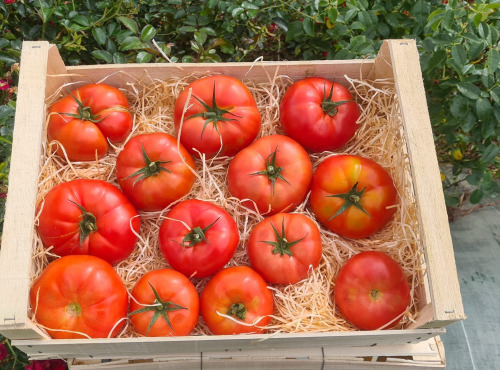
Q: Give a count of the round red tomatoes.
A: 13